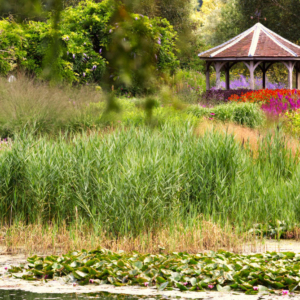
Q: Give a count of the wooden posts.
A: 7